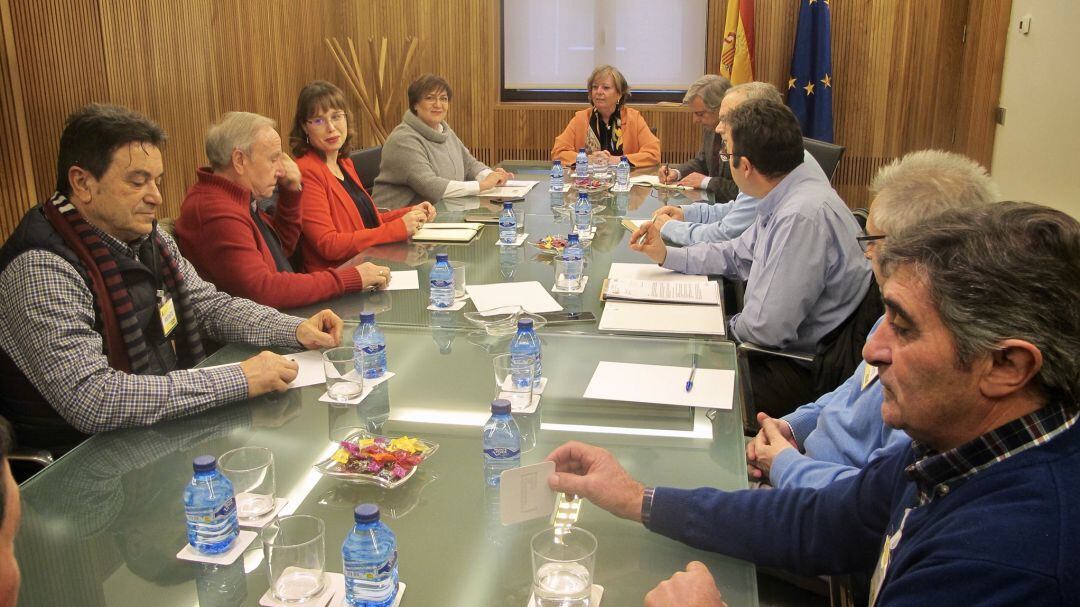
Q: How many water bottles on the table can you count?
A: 12